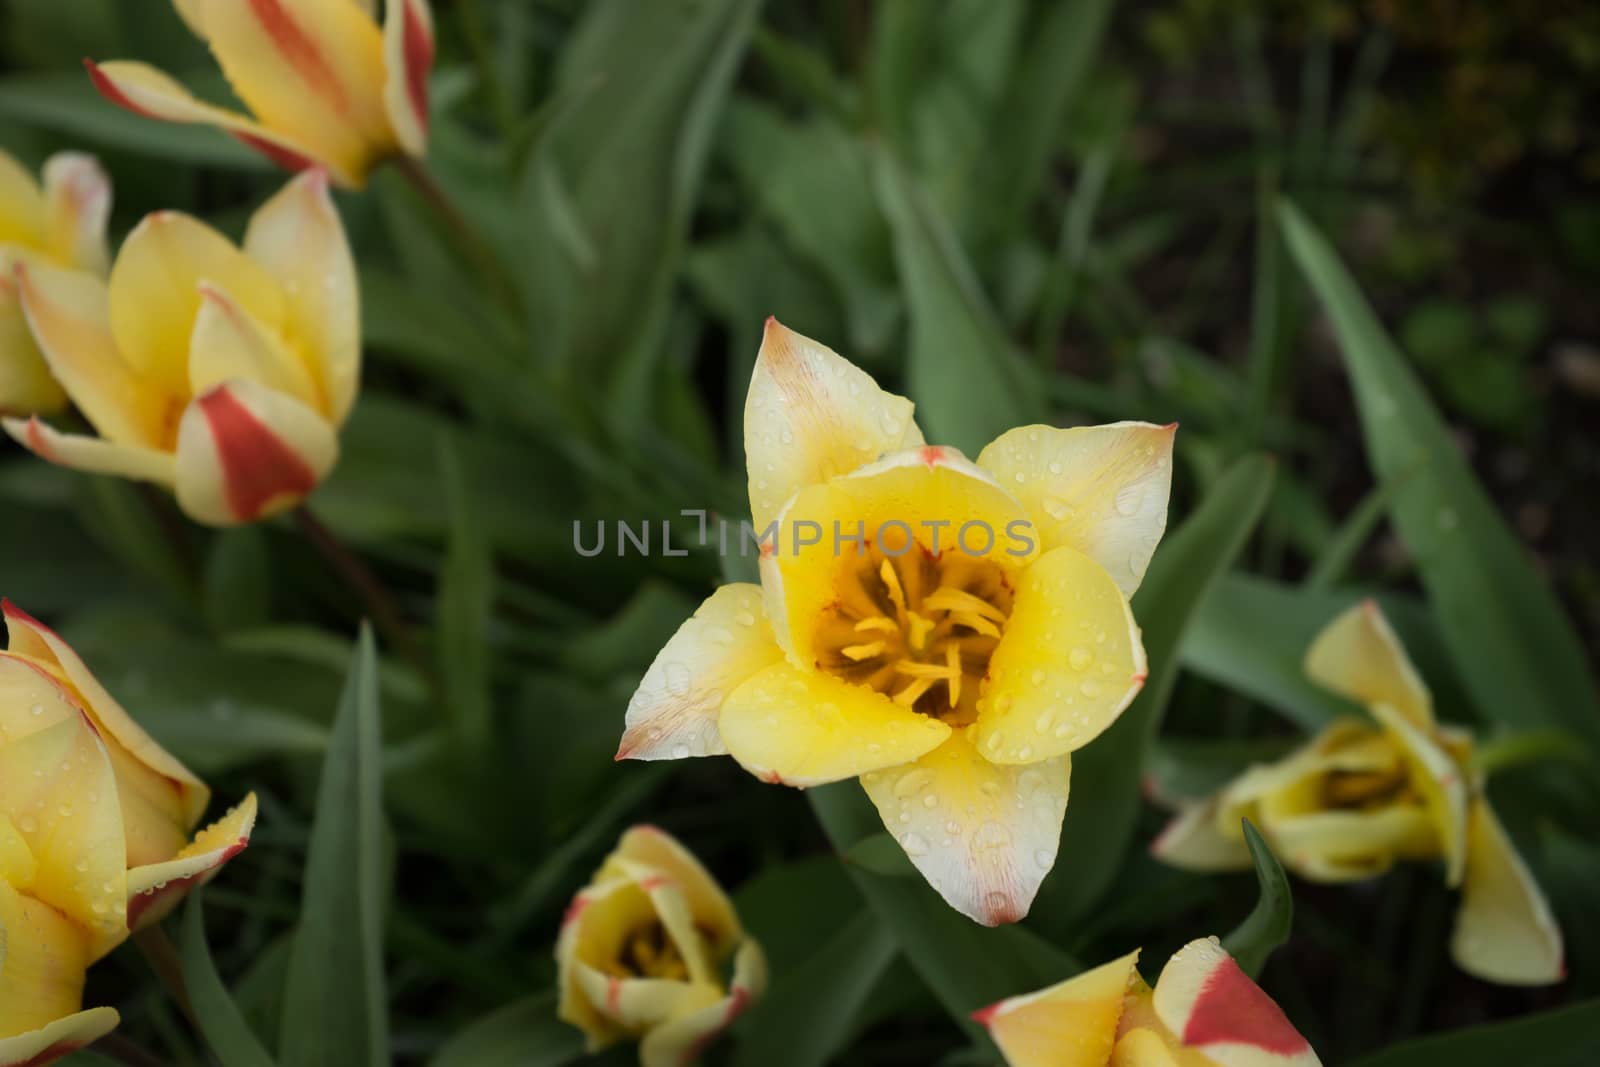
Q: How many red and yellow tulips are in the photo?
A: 8